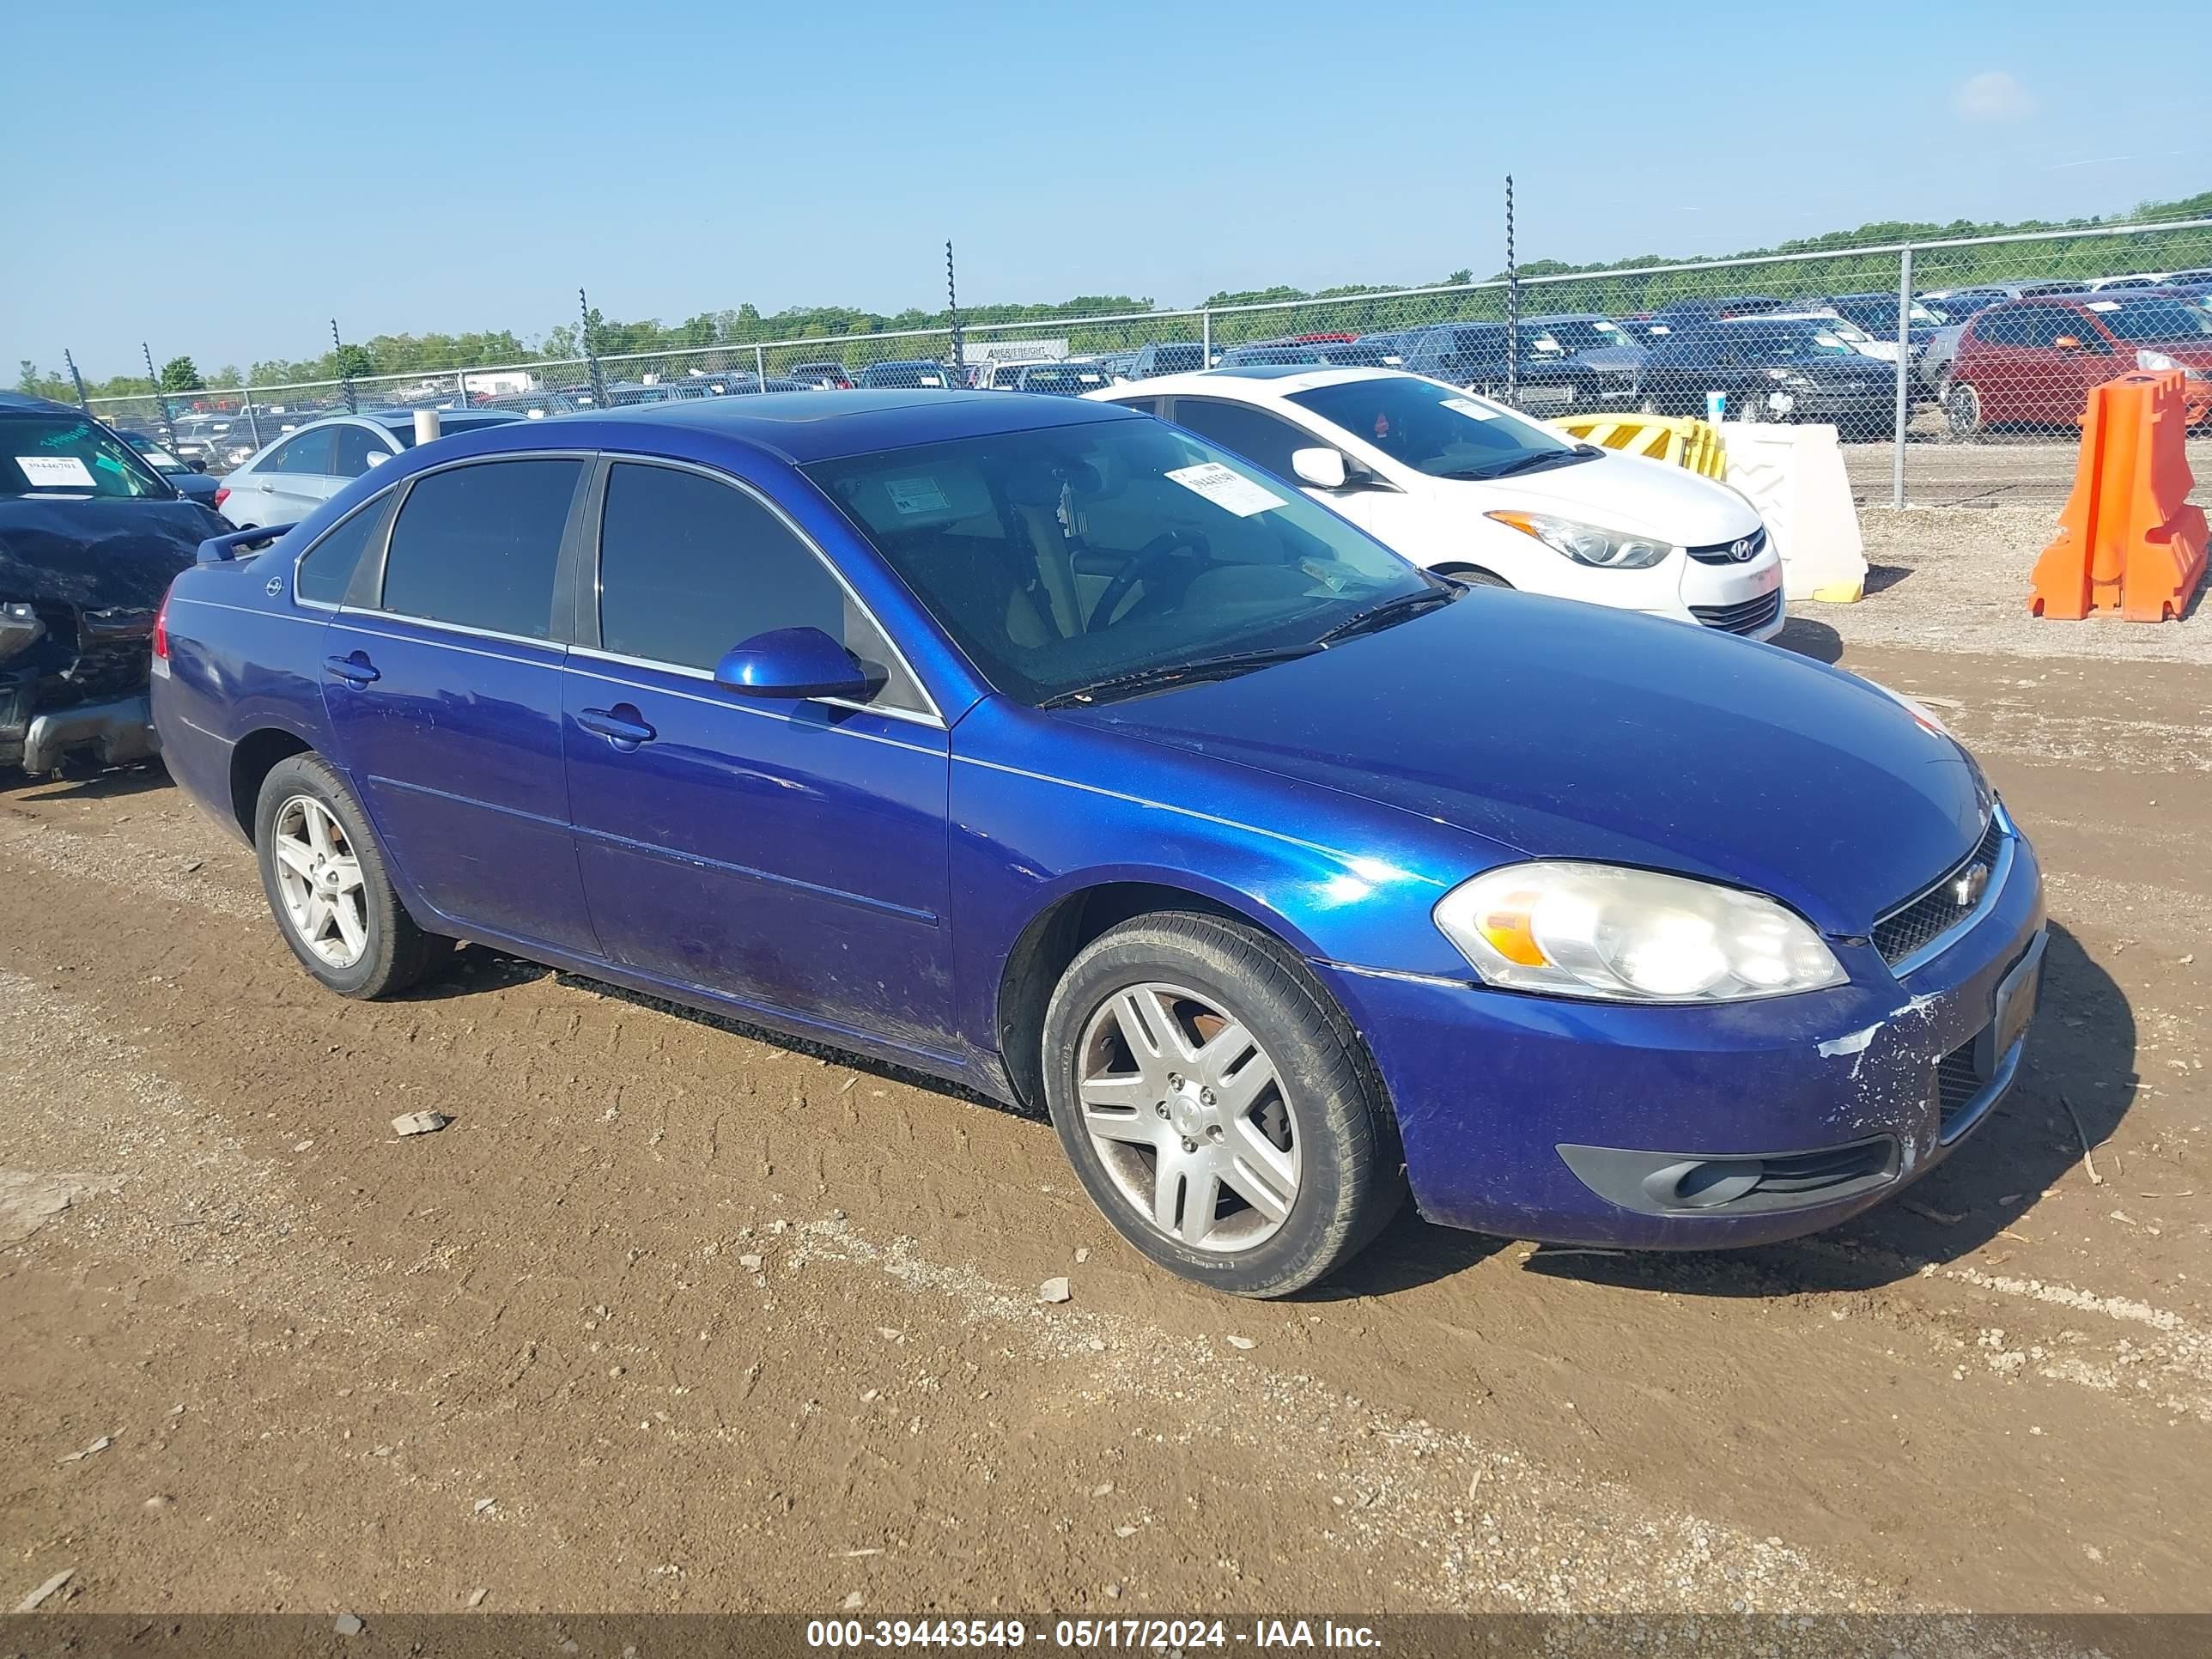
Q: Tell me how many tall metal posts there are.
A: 6